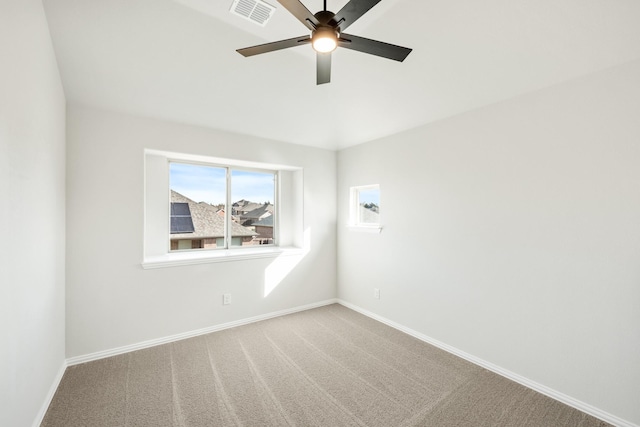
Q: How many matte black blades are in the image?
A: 5